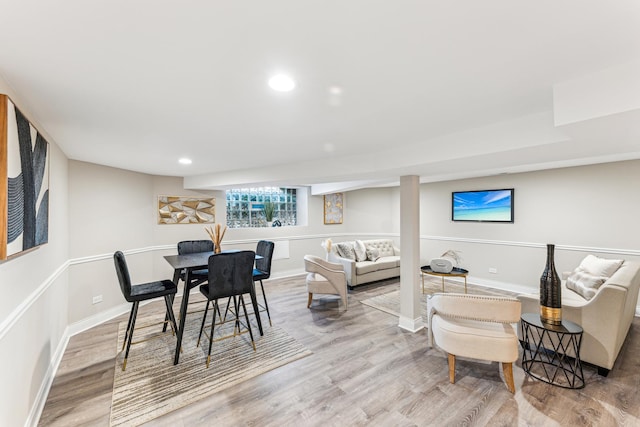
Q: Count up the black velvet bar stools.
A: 4